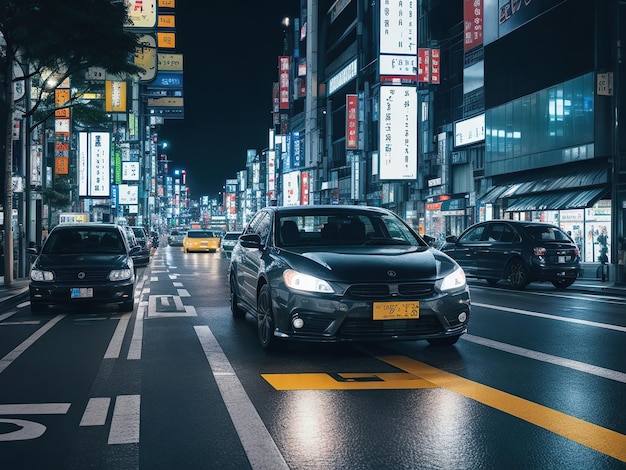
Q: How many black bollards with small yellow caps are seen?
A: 0